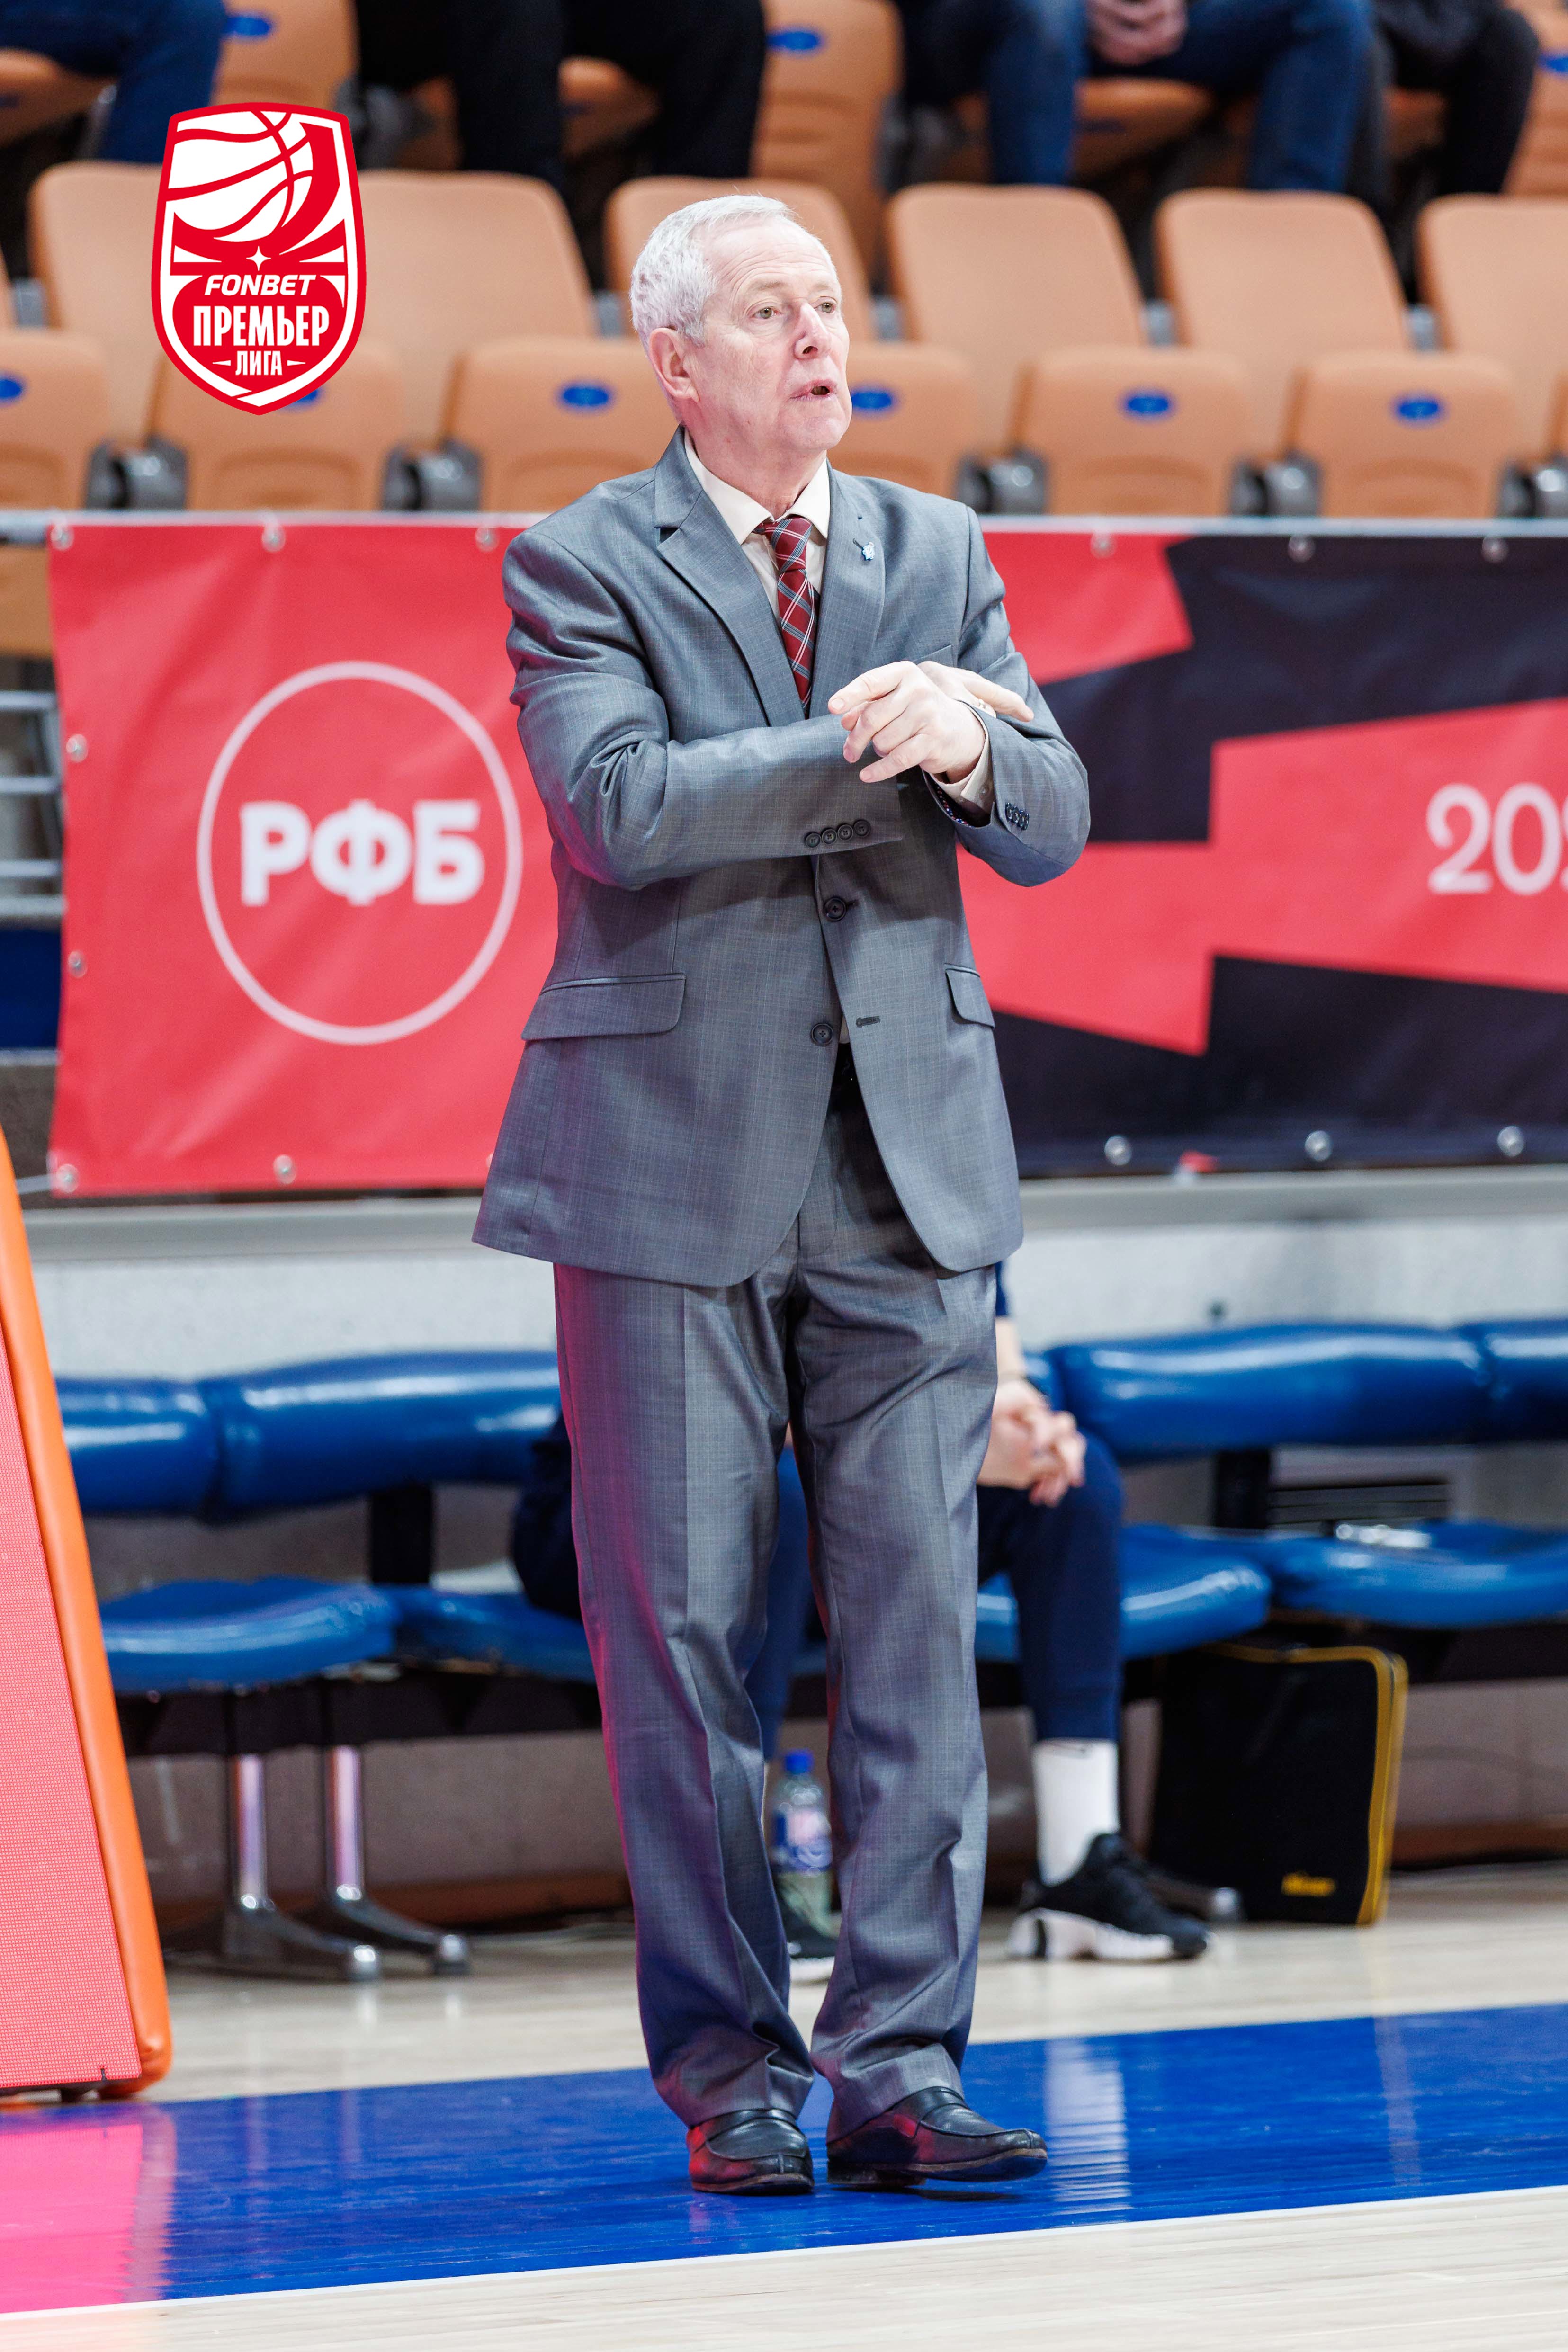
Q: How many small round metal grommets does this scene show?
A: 13